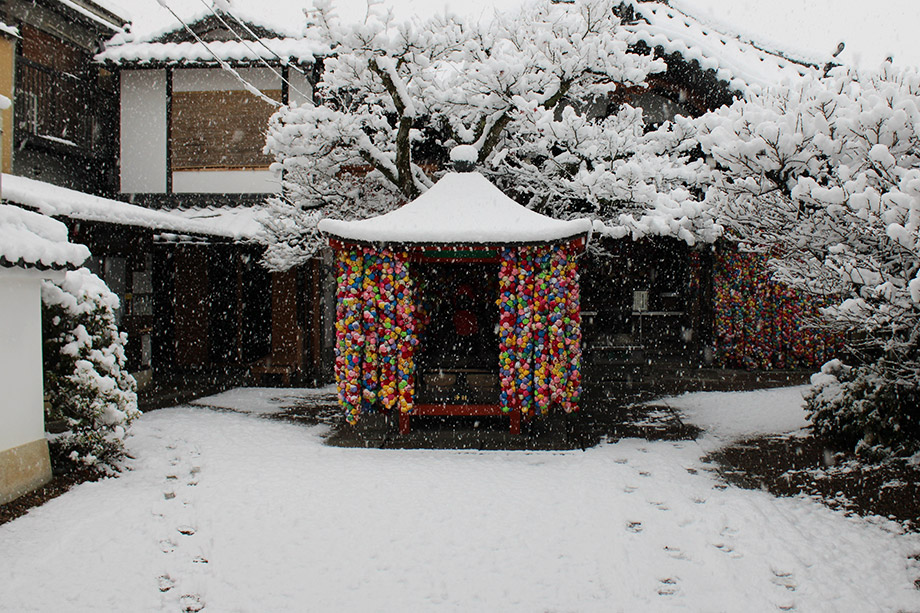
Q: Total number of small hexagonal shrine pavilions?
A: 1